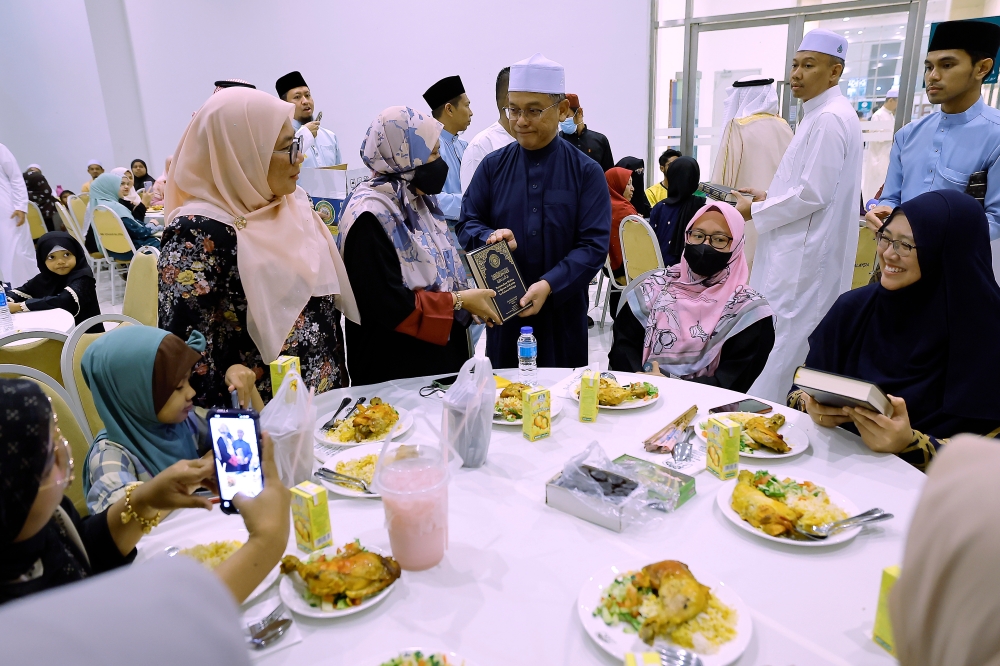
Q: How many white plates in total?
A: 10